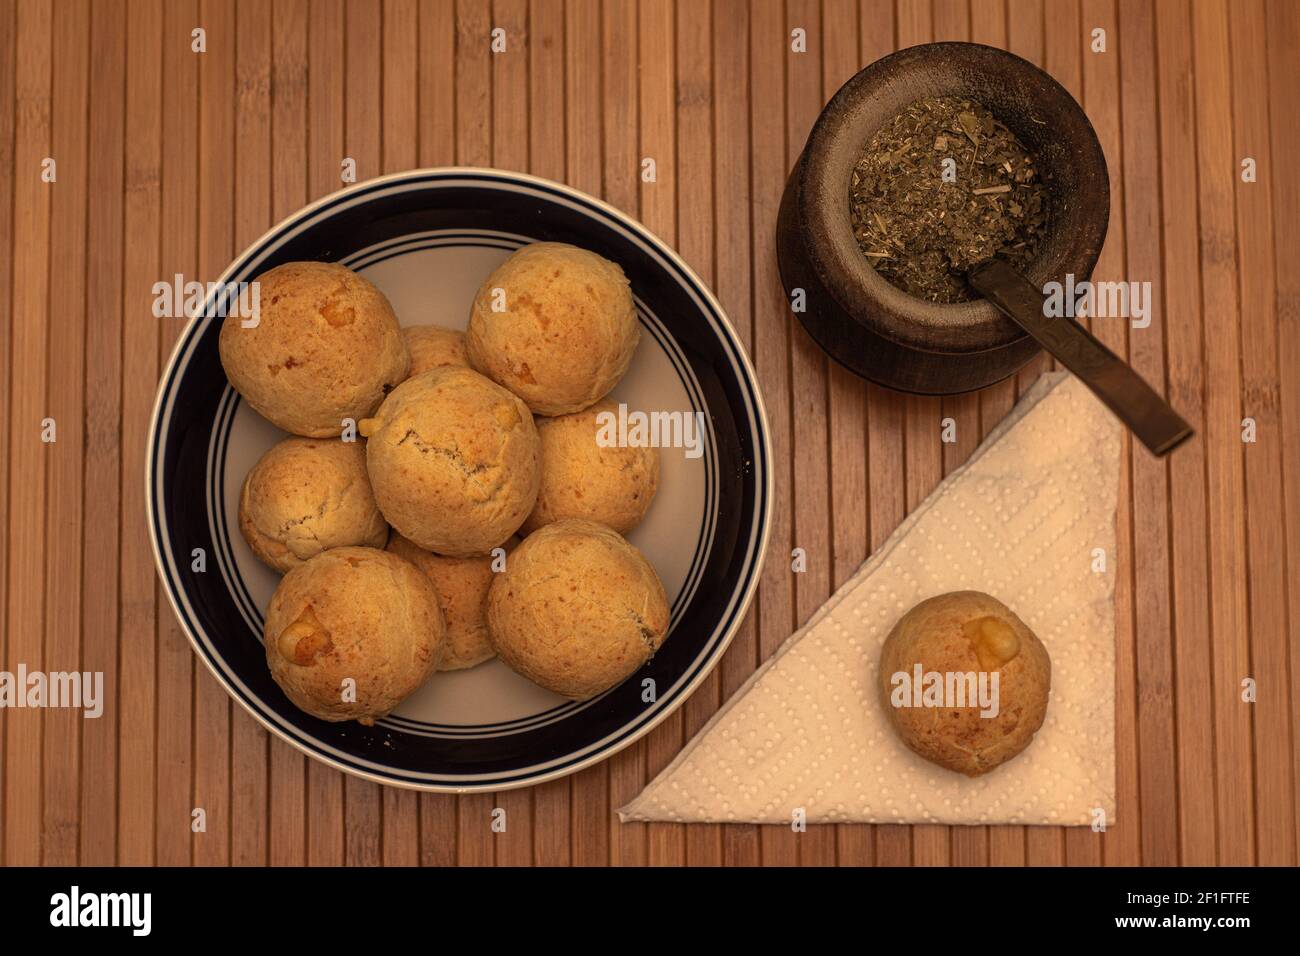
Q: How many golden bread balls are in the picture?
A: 10